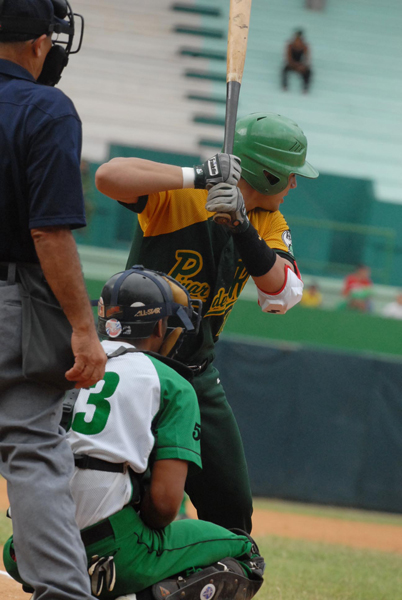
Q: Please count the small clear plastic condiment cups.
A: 0